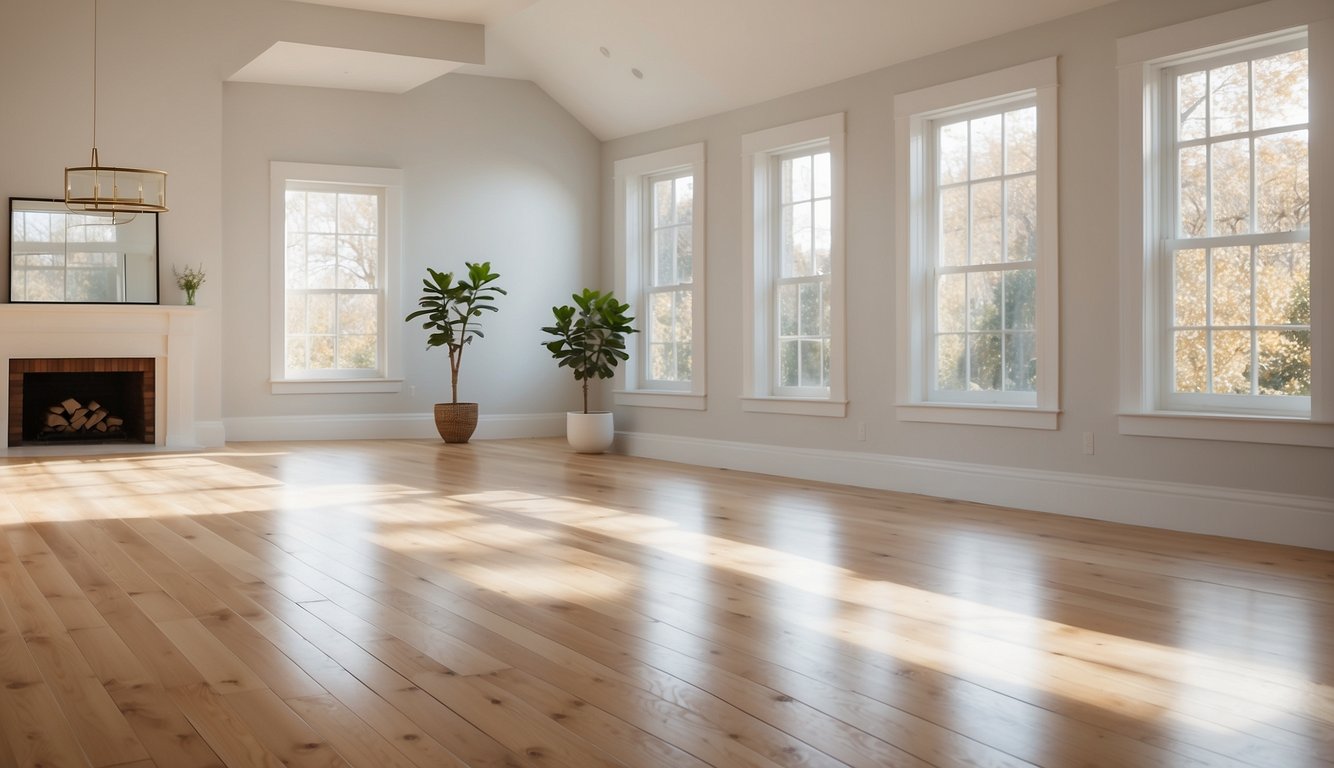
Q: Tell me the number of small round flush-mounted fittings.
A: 2